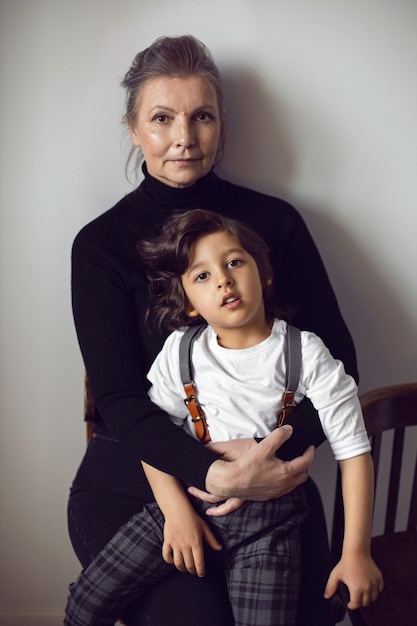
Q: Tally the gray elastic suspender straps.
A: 2